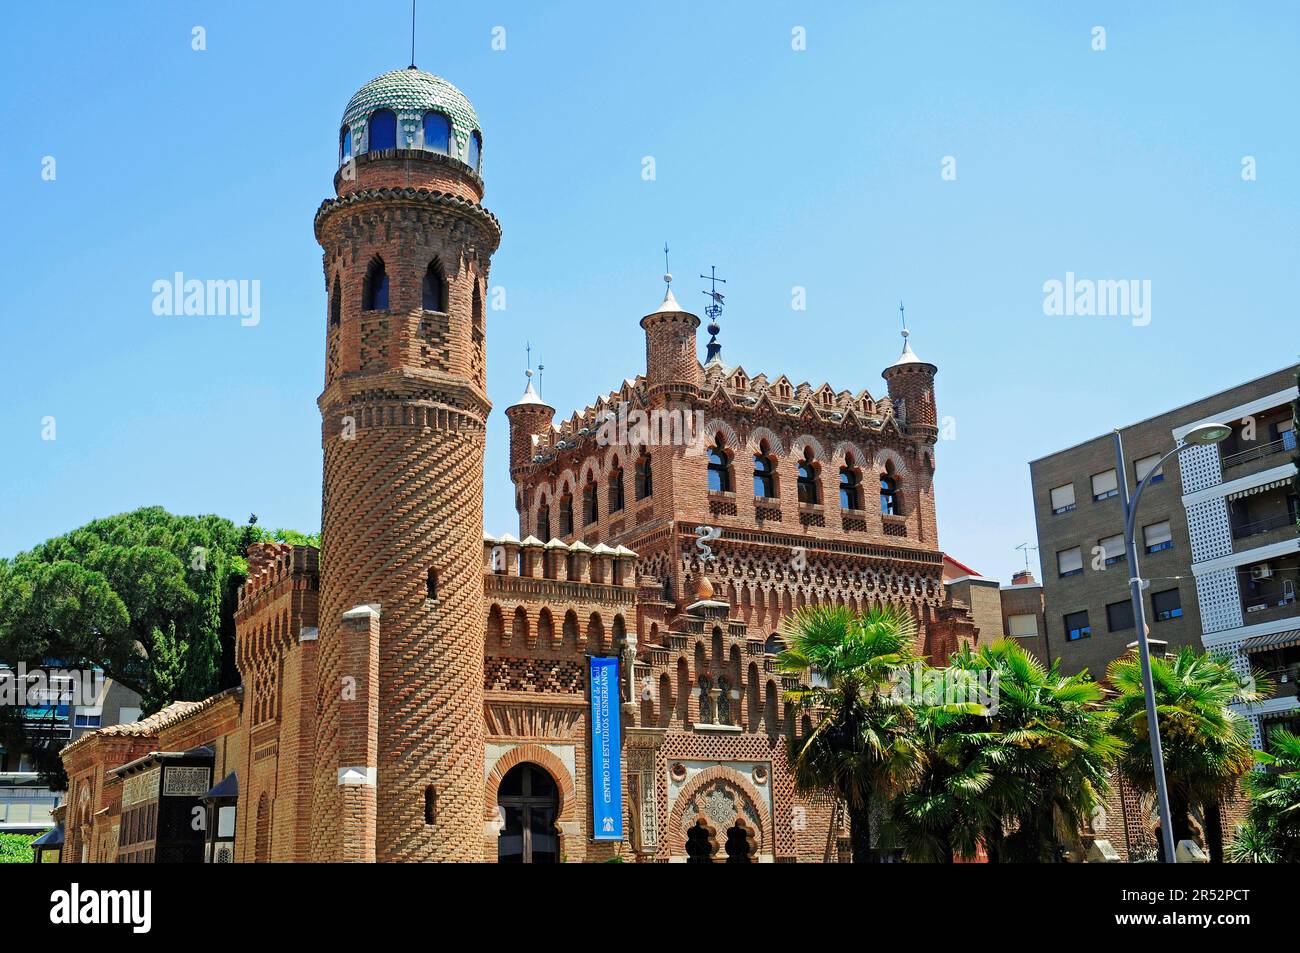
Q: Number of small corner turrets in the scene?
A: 3